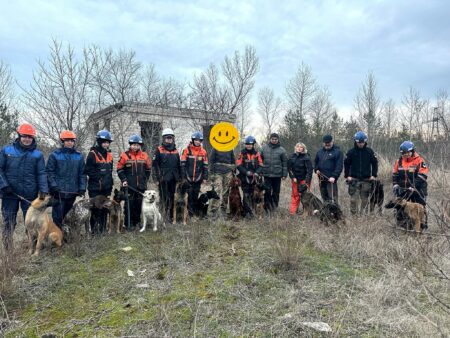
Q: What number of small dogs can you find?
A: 0